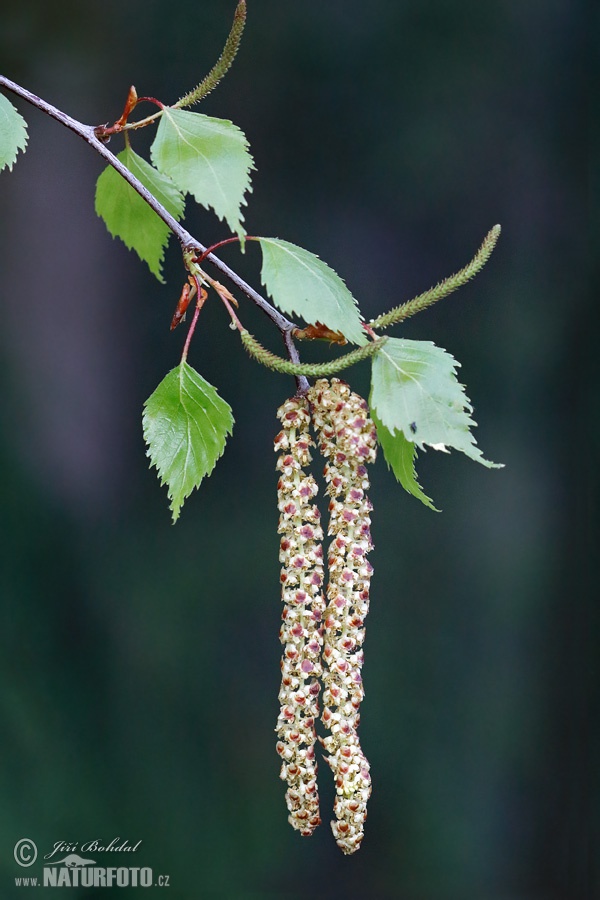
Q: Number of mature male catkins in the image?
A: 2